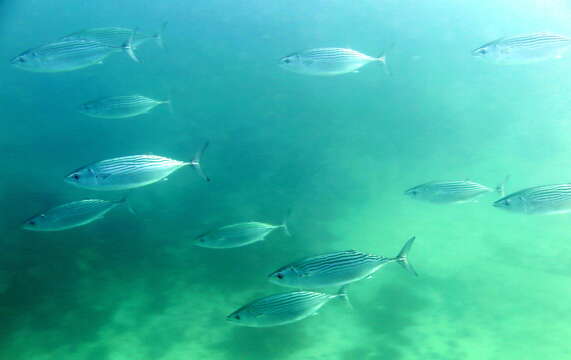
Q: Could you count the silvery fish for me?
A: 12